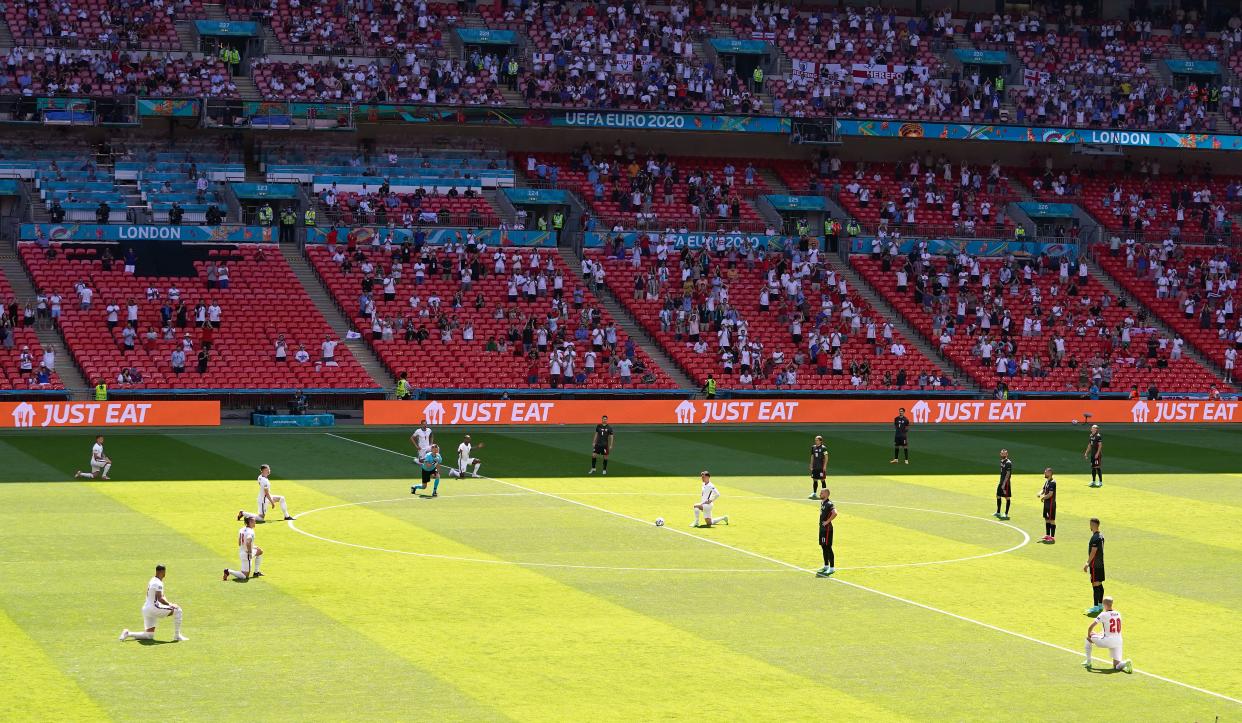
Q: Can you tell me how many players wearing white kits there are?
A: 8